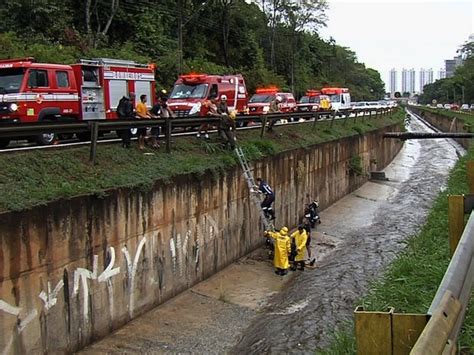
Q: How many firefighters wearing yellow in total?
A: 2